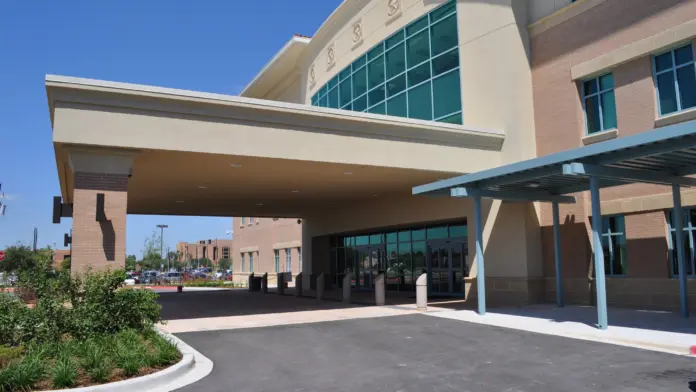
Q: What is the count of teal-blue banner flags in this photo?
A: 0